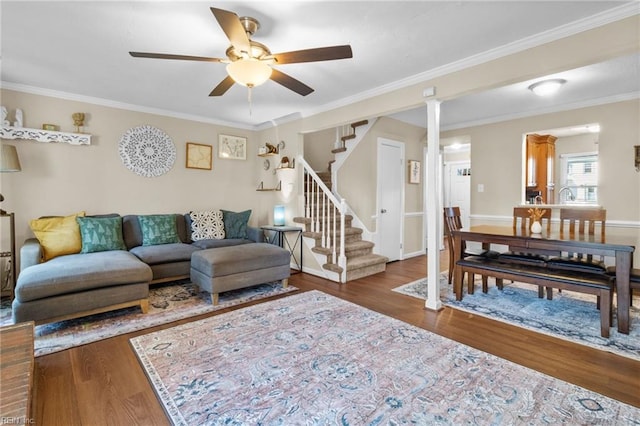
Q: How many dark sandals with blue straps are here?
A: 0